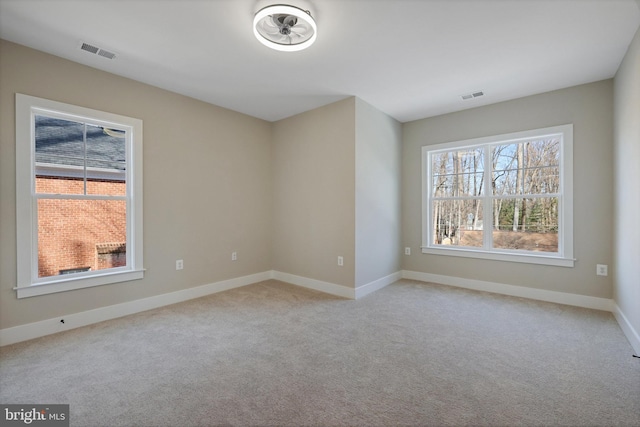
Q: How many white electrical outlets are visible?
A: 5